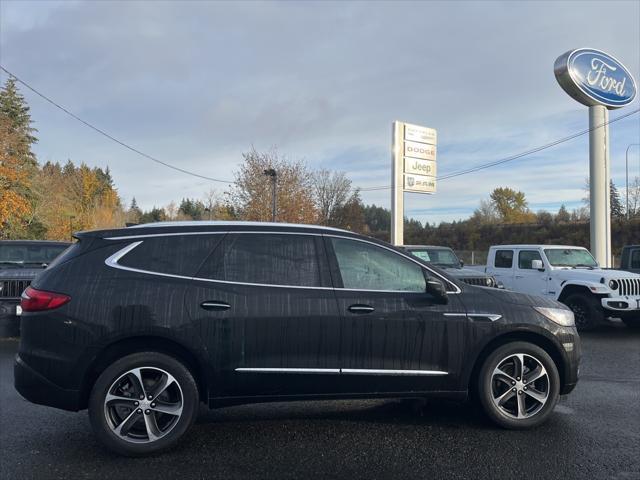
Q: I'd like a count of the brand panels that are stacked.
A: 4